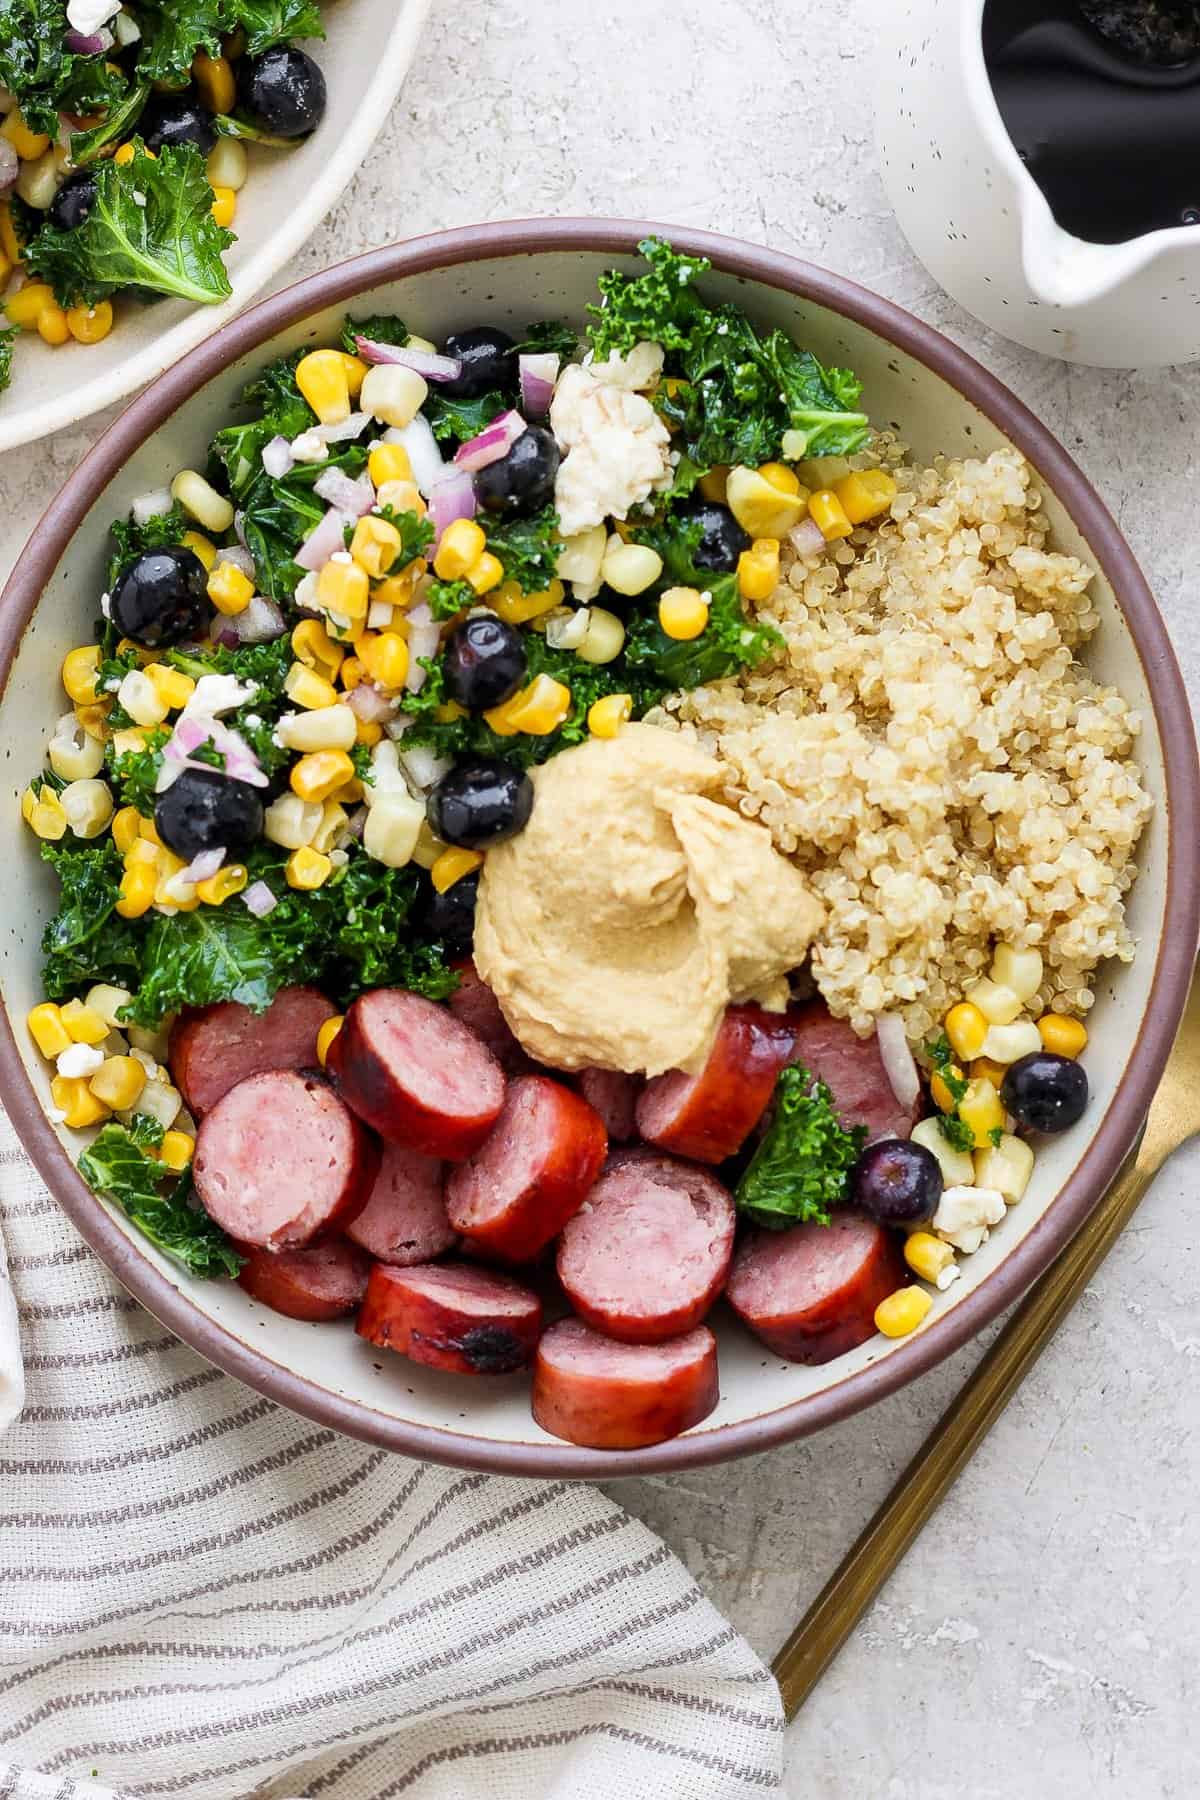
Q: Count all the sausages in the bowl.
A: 14